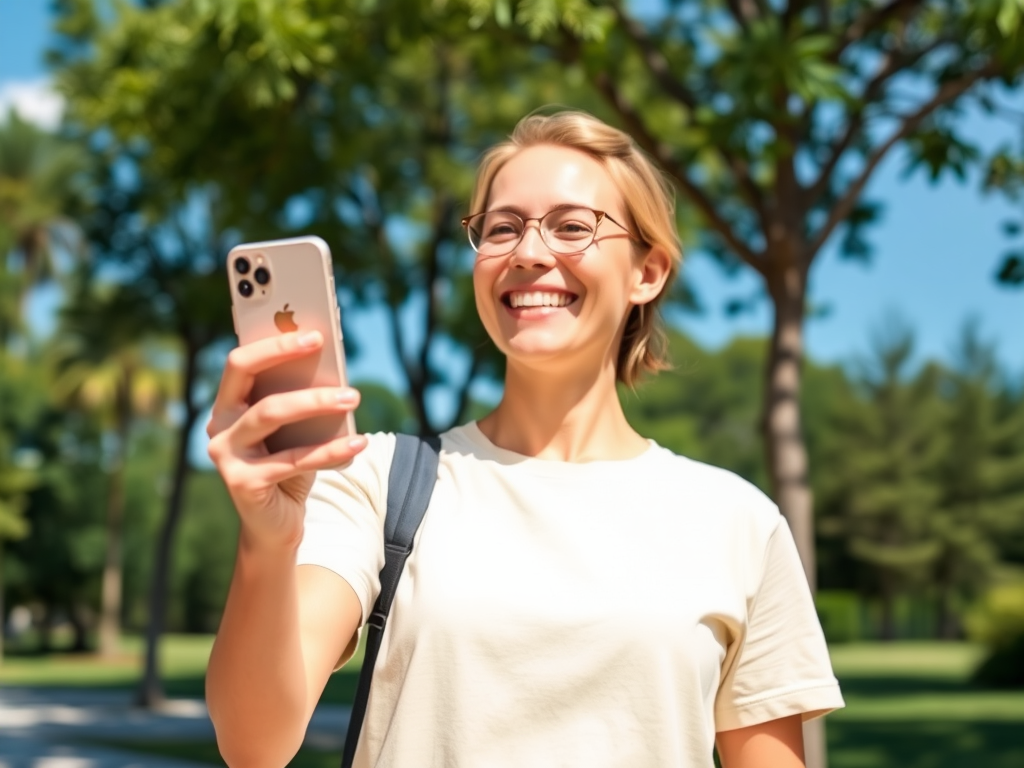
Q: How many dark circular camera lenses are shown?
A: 3